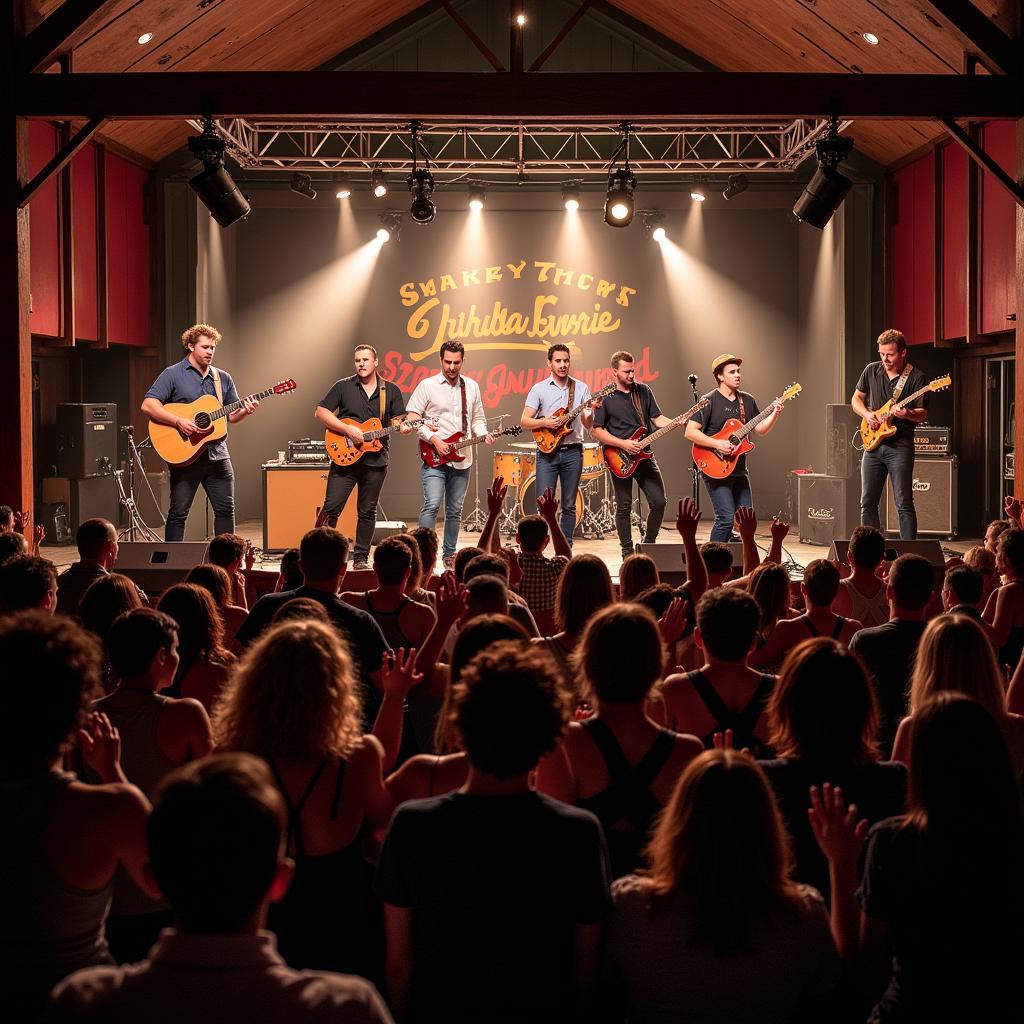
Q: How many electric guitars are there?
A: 6